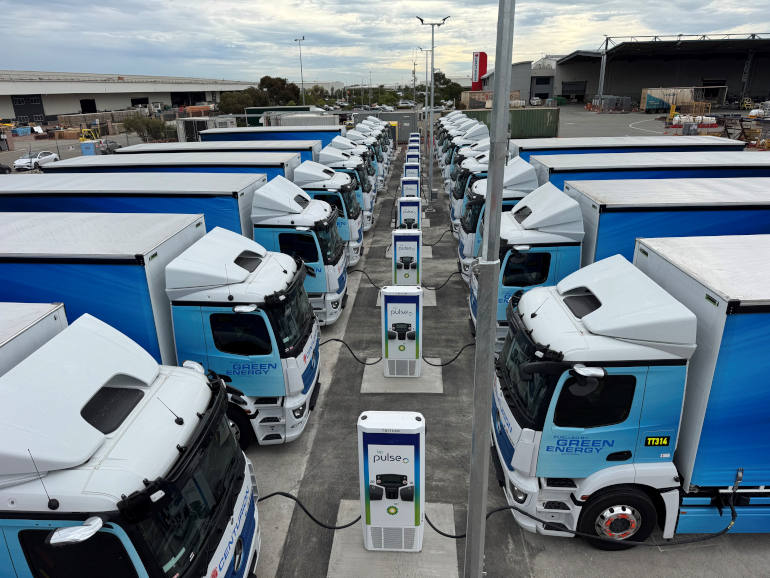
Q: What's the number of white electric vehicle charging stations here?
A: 10